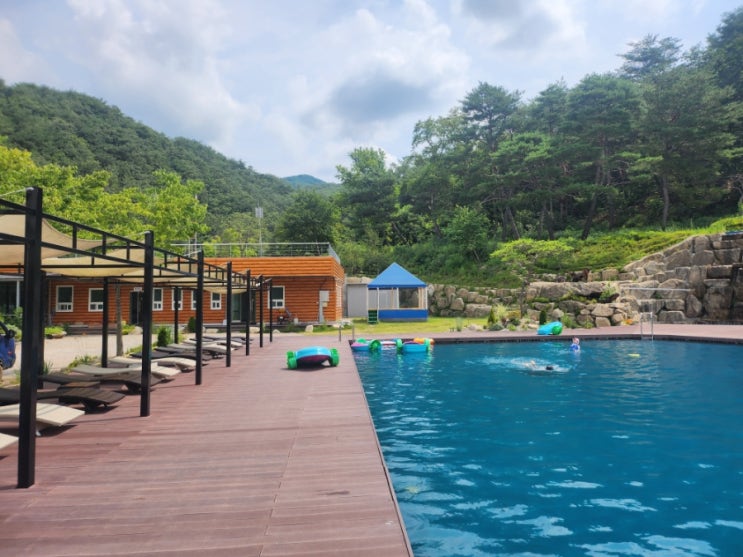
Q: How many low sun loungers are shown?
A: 12